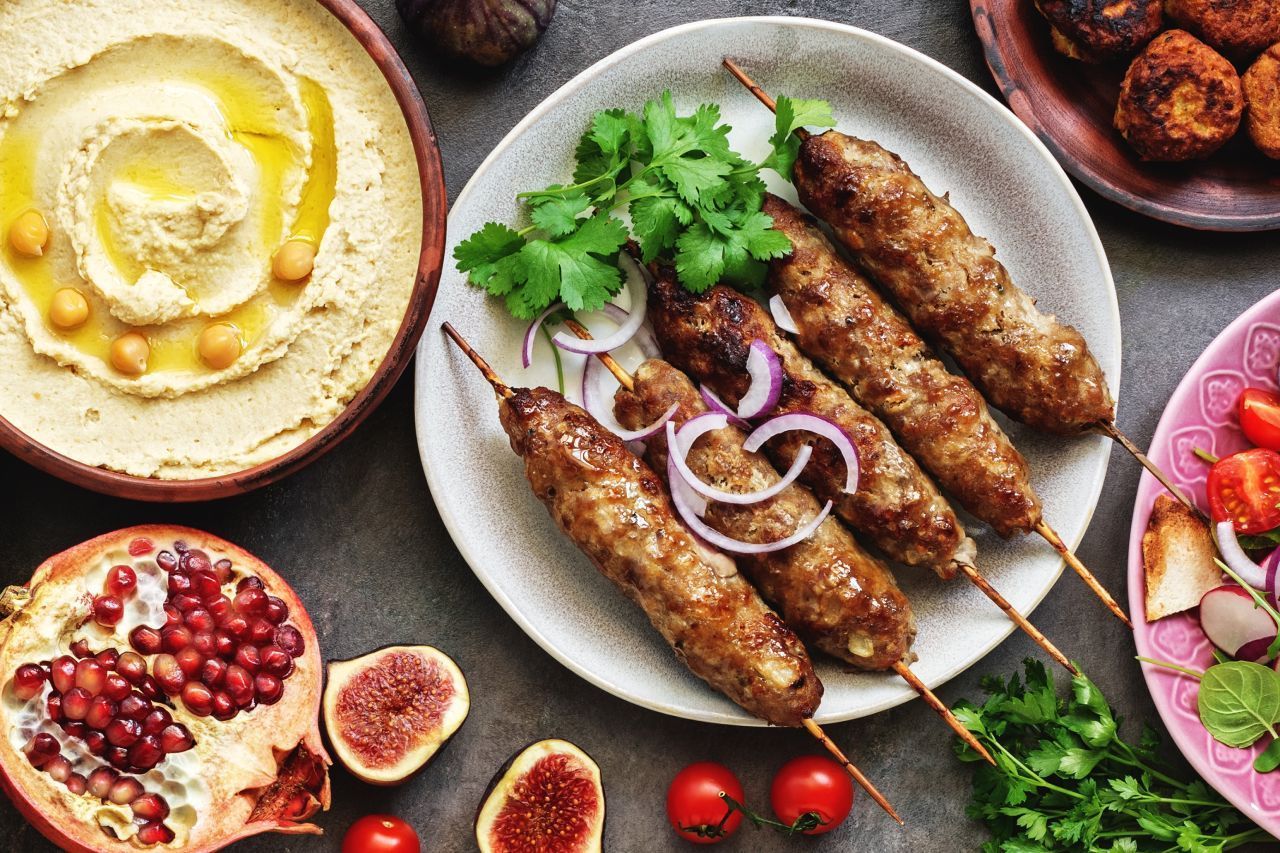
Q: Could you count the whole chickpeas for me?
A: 5